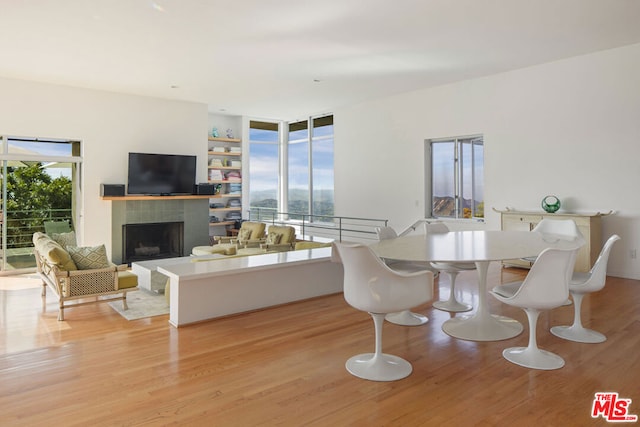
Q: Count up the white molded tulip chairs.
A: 6